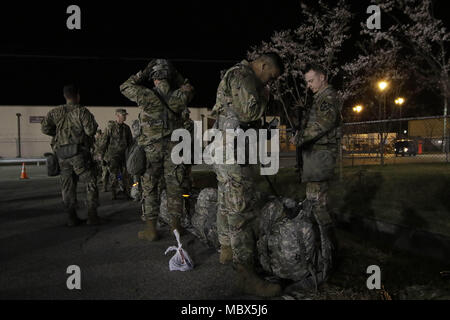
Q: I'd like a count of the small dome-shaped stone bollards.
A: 0